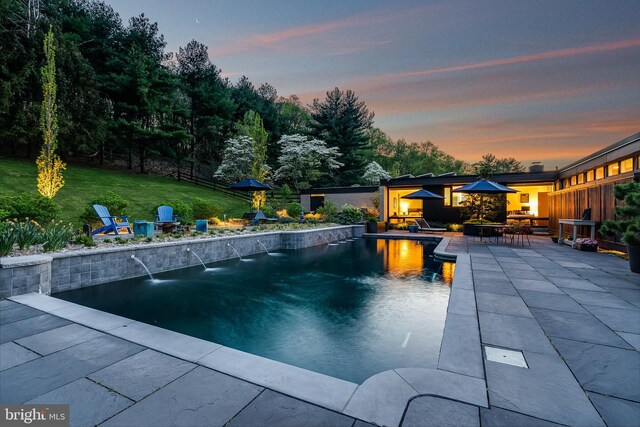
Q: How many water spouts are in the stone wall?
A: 8